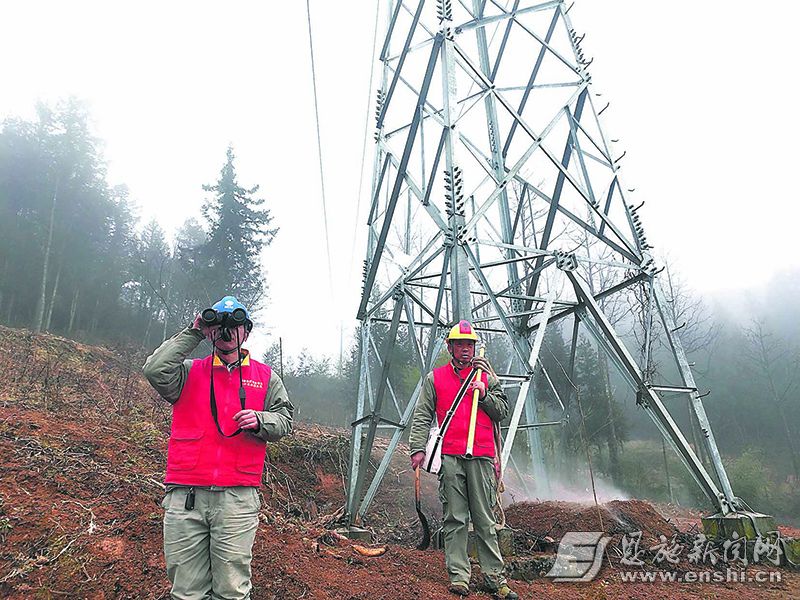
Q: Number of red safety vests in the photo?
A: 2